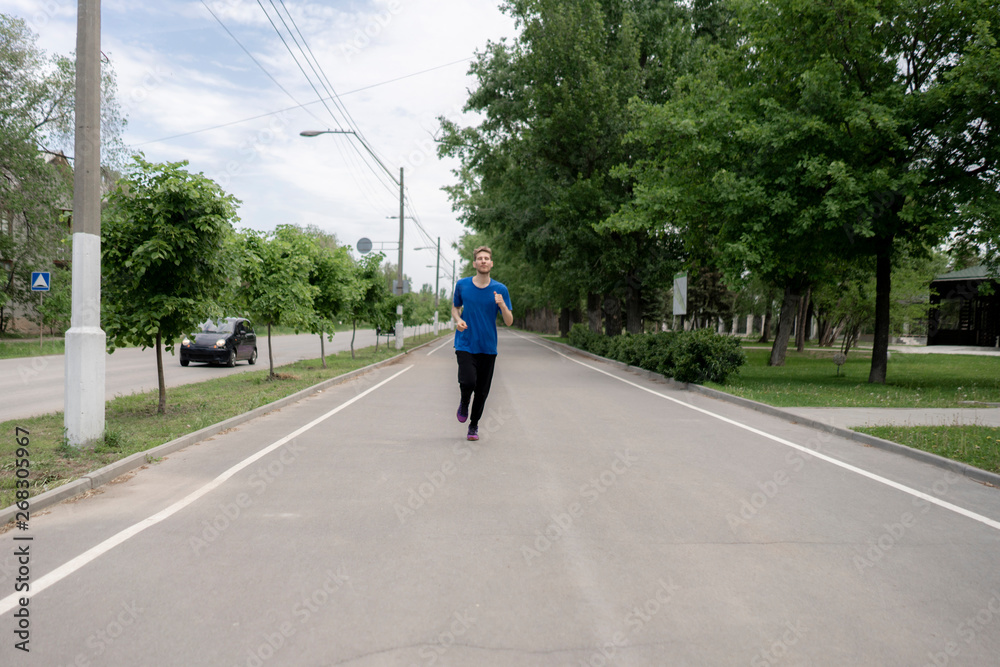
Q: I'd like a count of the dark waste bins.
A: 0